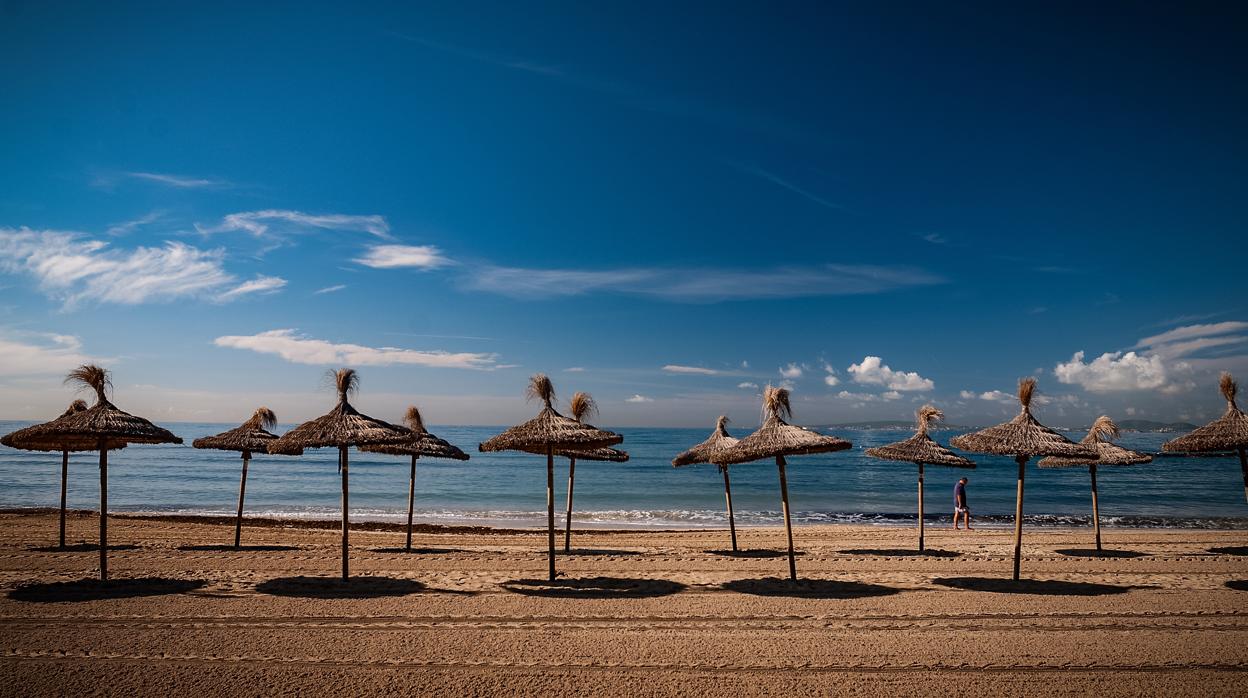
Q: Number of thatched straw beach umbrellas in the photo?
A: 13